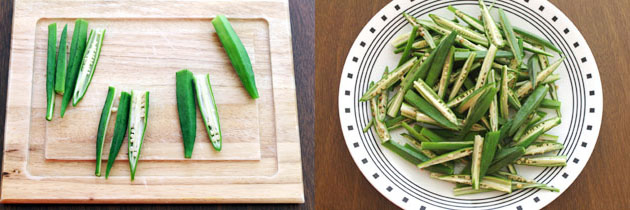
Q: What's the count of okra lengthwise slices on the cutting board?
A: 9